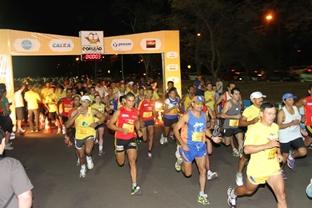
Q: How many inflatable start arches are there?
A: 1